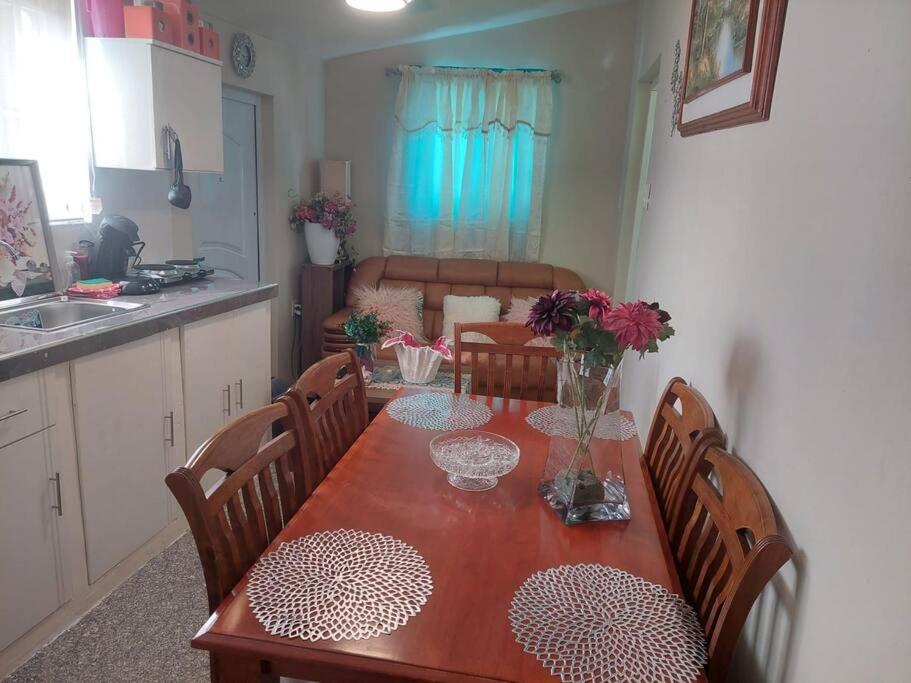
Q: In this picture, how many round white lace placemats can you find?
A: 4